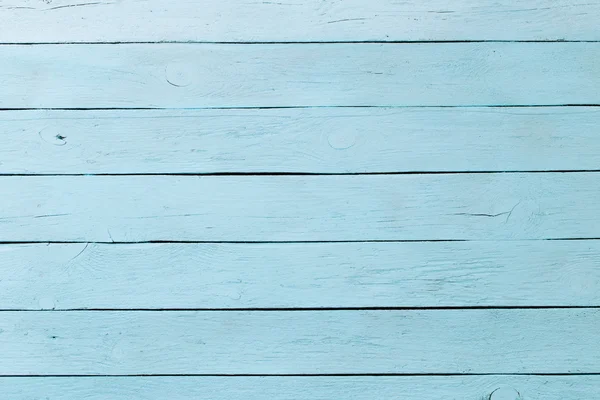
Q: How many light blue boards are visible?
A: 7